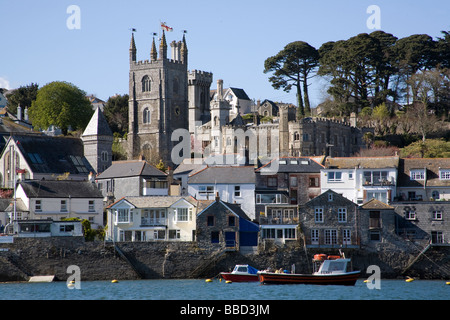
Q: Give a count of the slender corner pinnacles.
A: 4